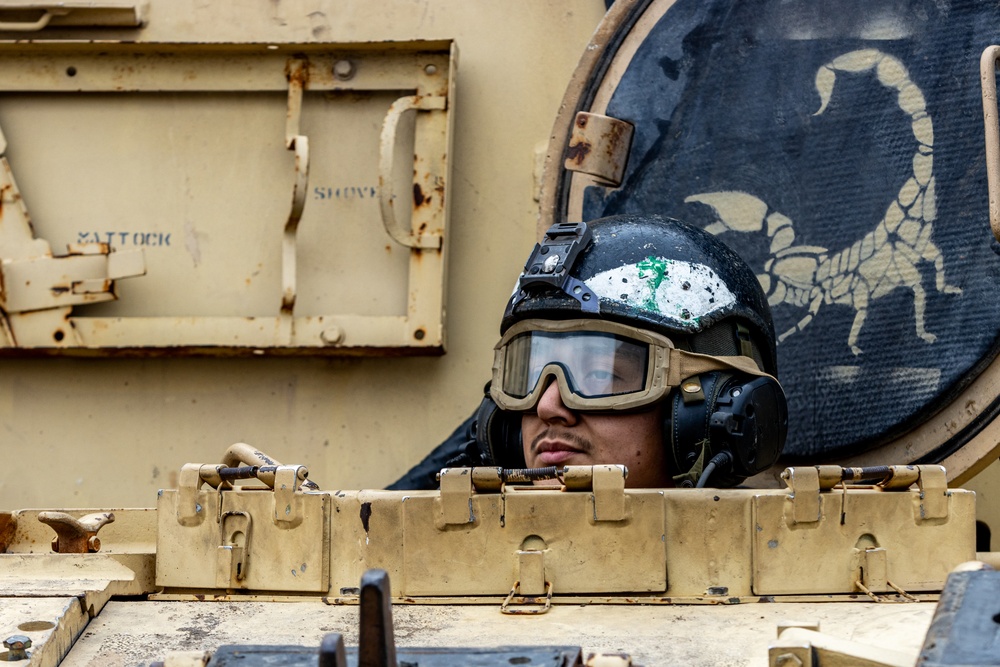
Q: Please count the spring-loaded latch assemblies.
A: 3